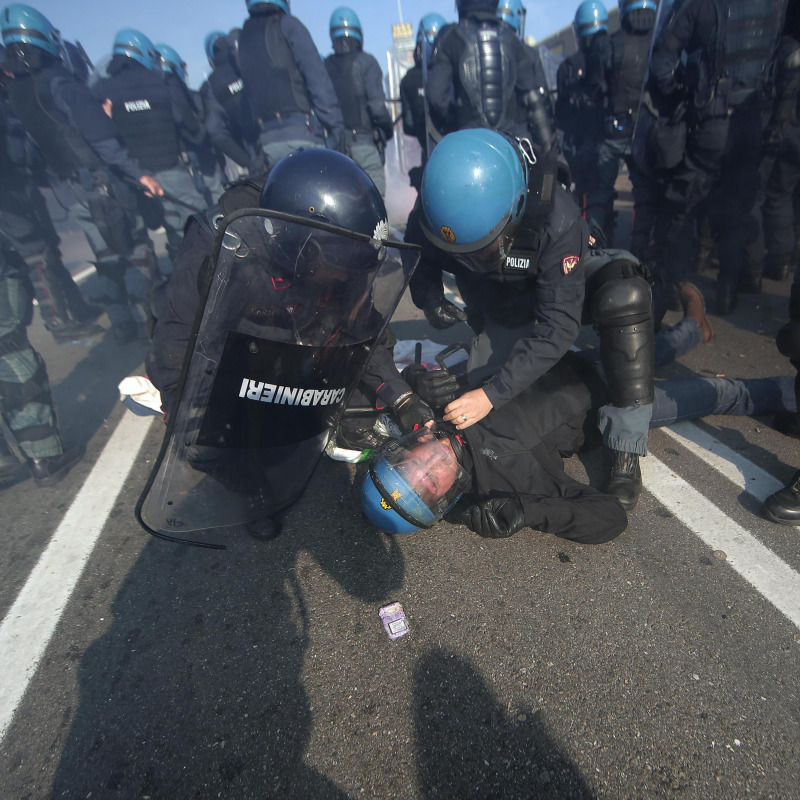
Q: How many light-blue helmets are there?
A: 12